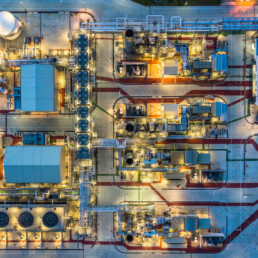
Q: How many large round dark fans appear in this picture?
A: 3